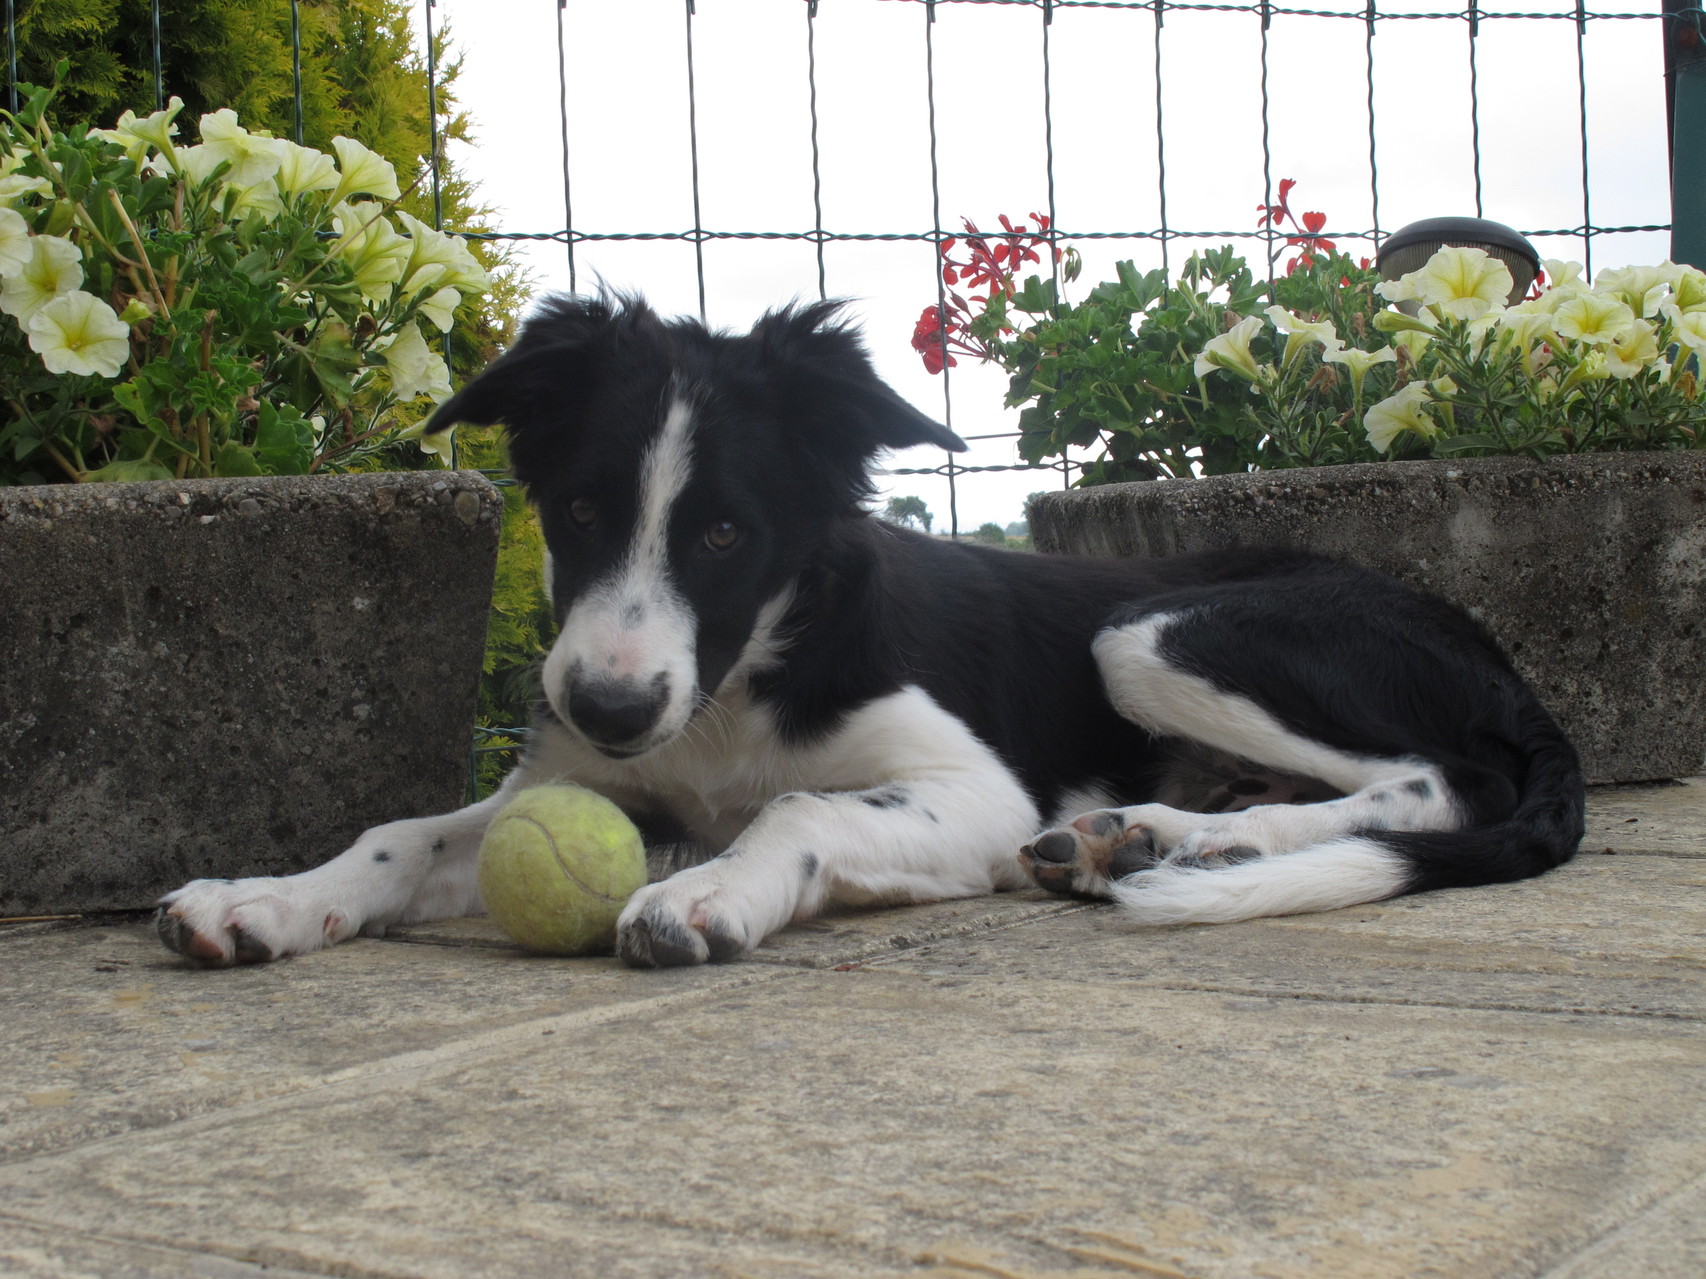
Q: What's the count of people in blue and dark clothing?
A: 0